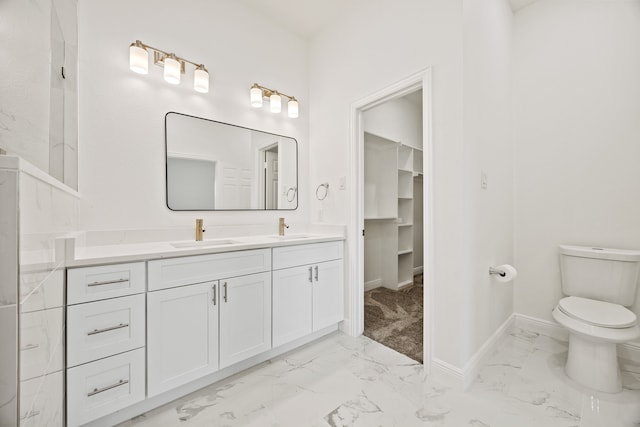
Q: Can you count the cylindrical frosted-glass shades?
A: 6